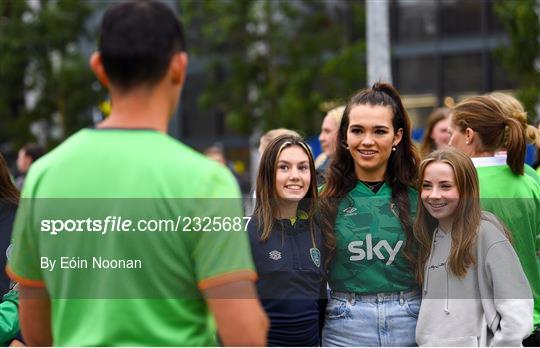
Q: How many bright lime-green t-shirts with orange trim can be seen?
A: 1